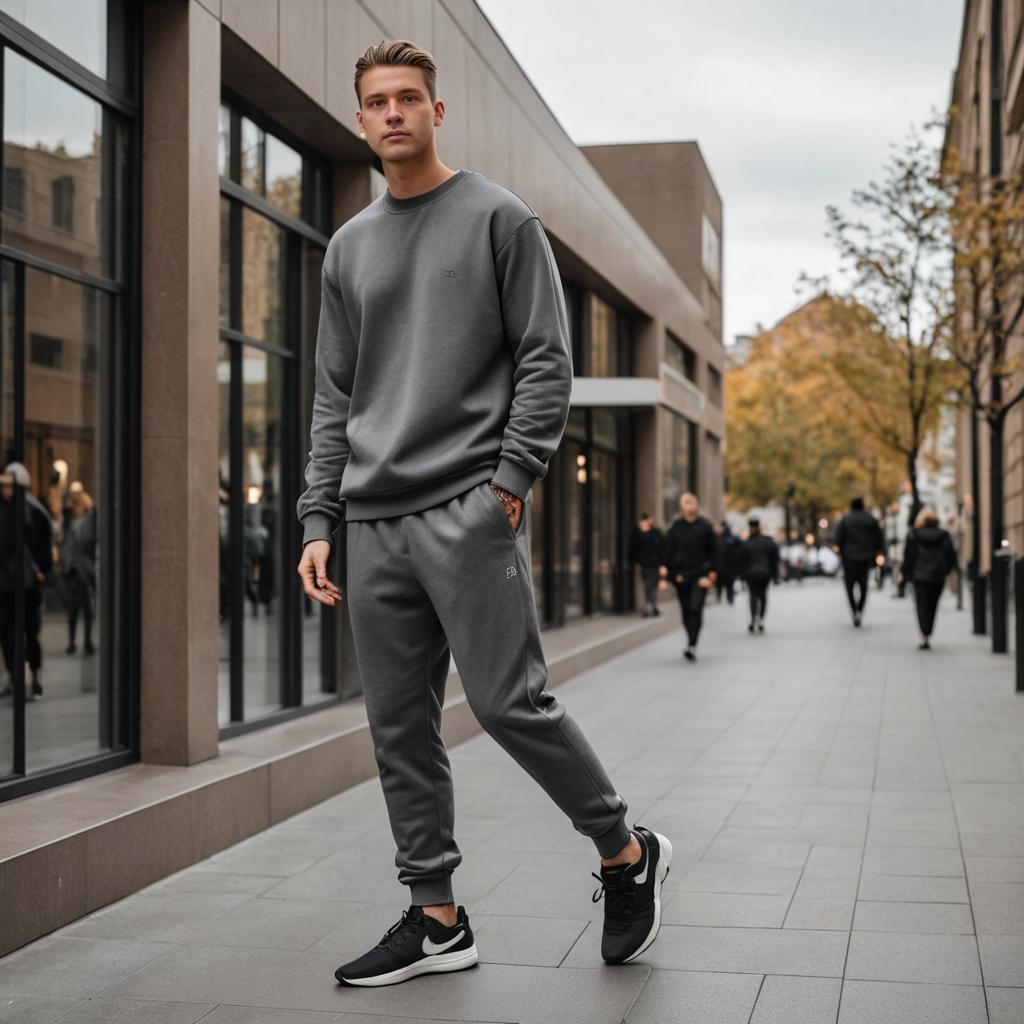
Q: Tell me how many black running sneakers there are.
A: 2